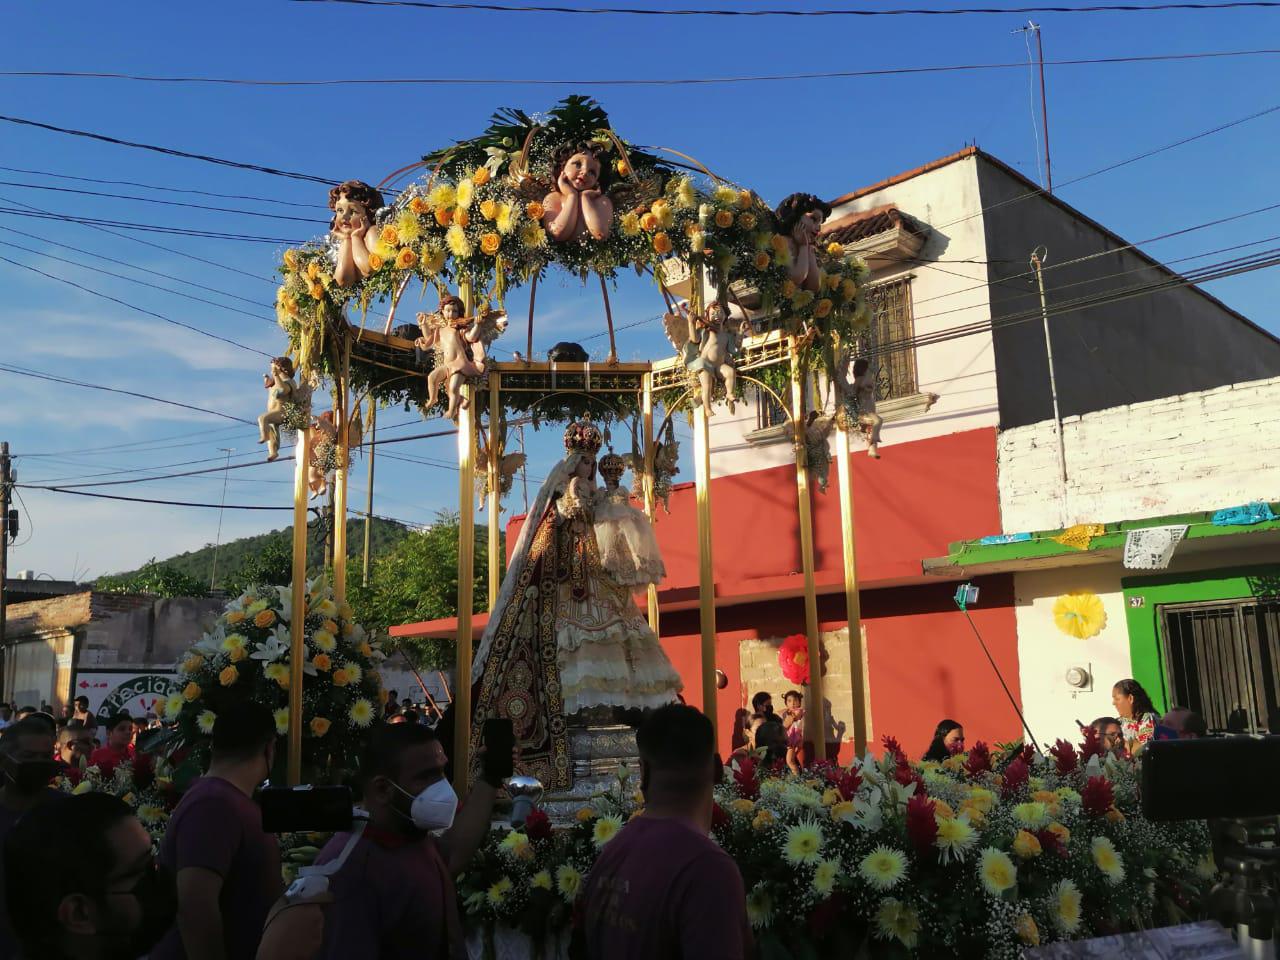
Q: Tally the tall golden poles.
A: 8